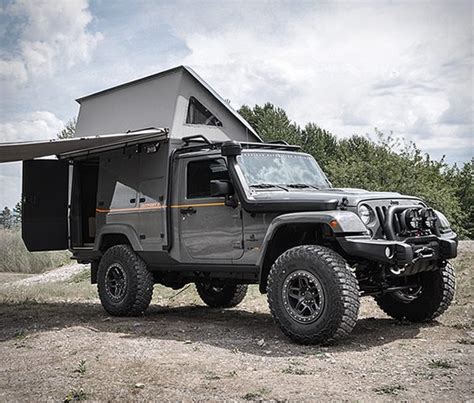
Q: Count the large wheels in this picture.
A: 4